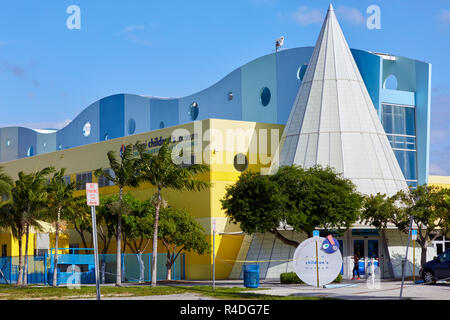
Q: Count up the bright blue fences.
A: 1